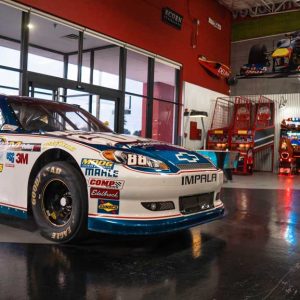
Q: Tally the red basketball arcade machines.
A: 2